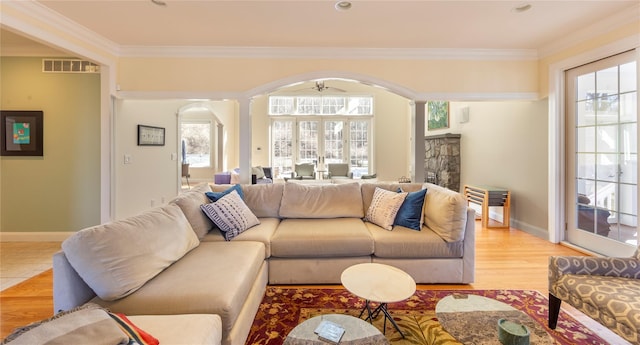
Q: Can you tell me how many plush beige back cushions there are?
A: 6